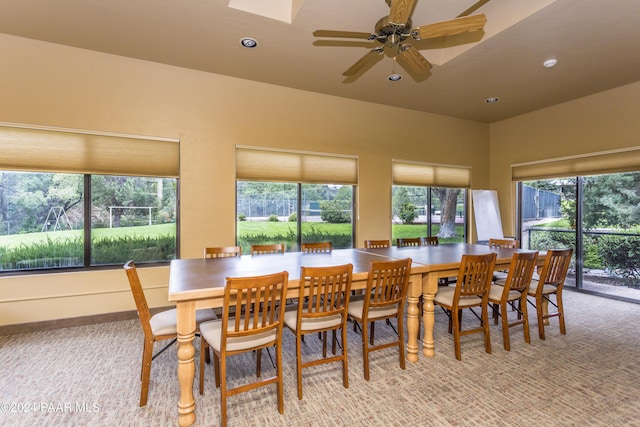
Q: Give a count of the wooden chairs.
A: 14